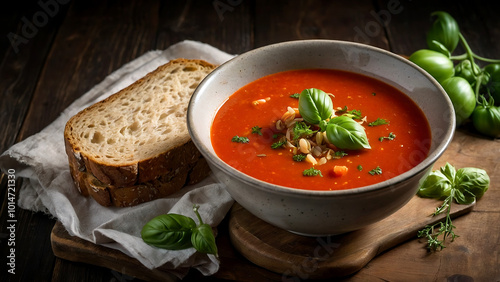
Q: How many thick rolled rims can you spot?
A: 1